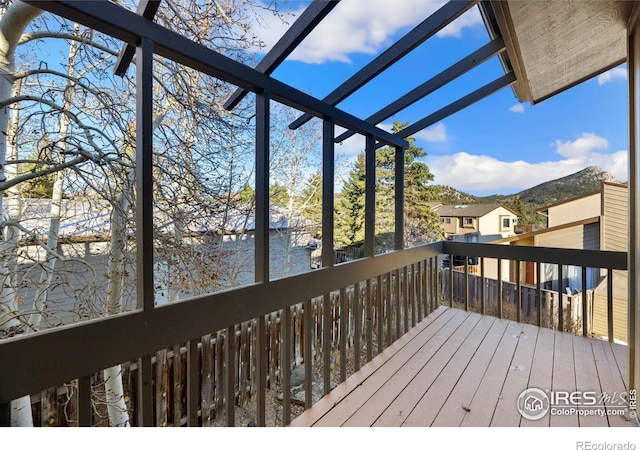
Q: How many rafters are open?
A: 5